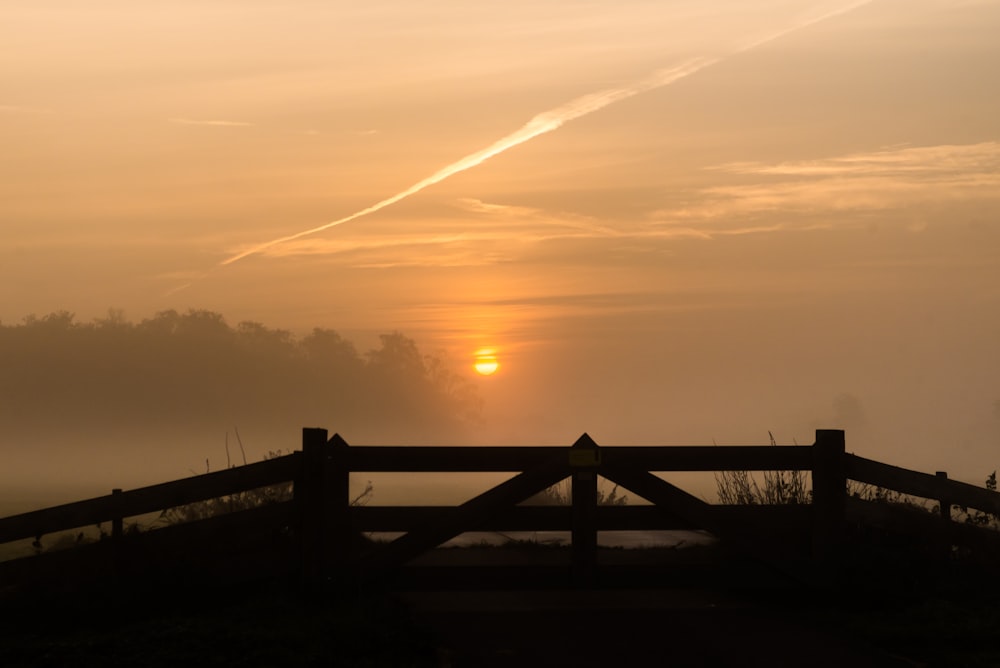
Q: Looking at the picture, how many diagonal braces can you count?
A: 2